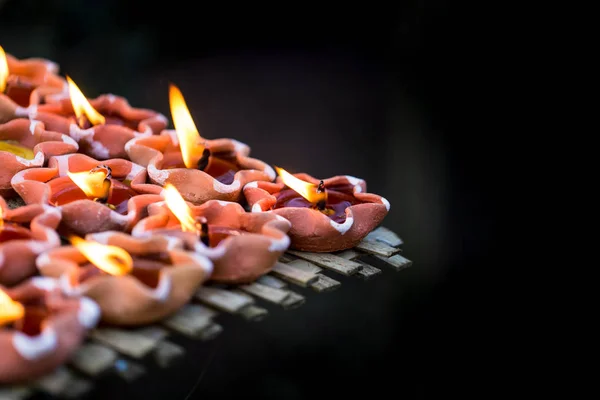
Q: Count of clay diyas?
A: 10